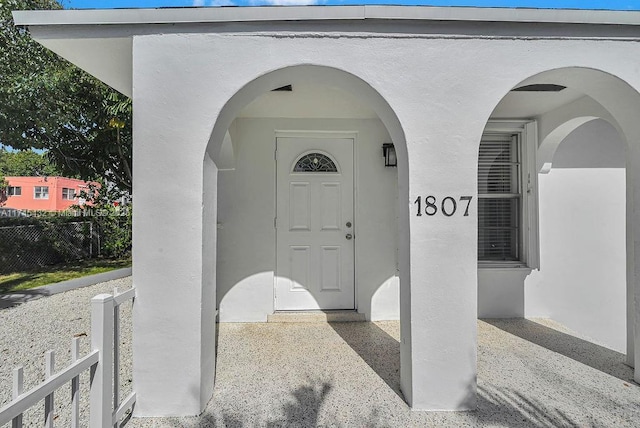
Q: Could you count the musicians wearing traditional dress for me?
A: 0